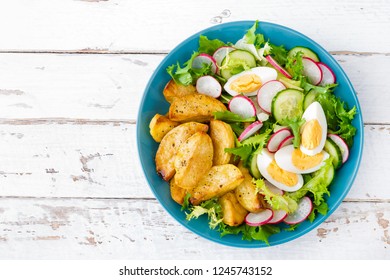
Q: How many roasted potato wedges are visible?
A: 10